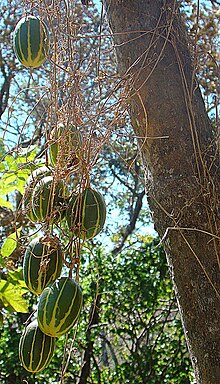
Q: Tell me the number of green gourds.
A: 8